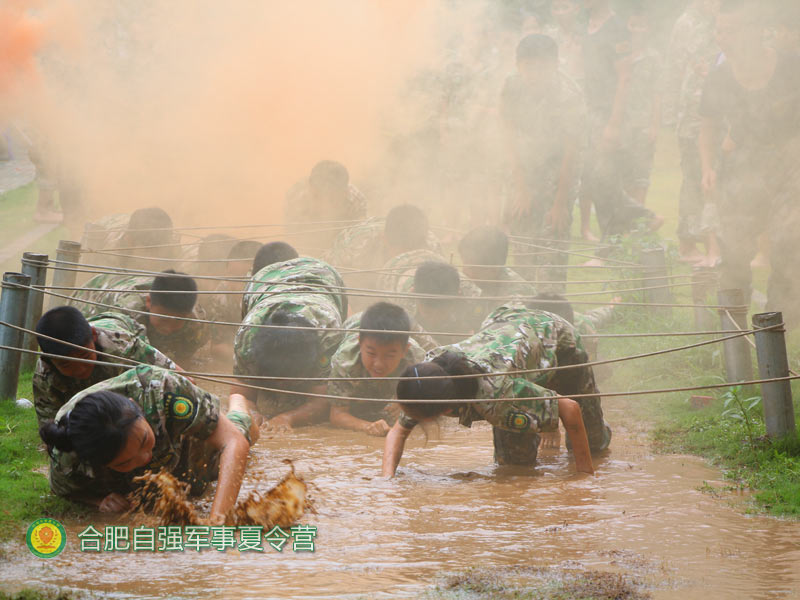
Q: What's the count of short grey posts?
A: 7